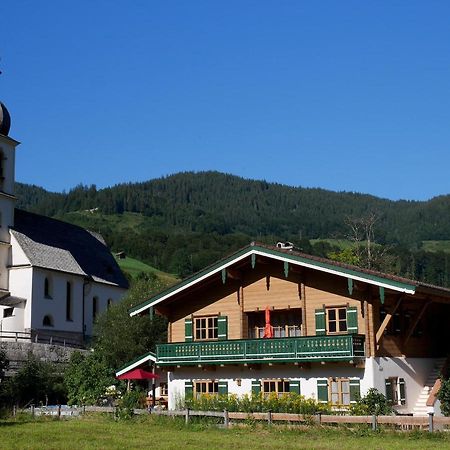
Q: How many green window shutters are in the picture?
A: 12